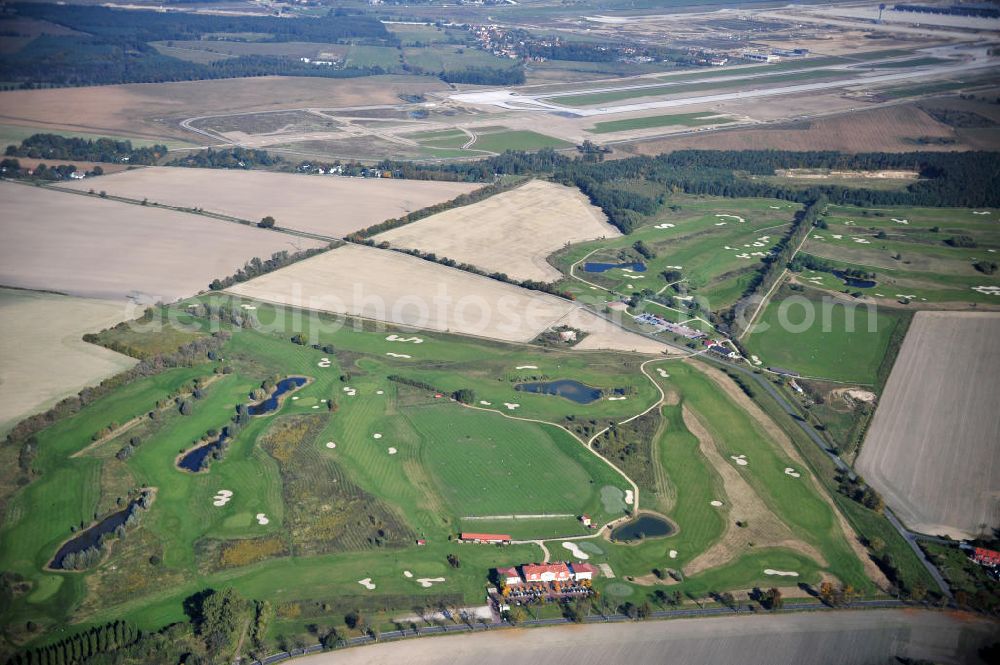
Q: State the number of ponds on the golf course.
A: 7